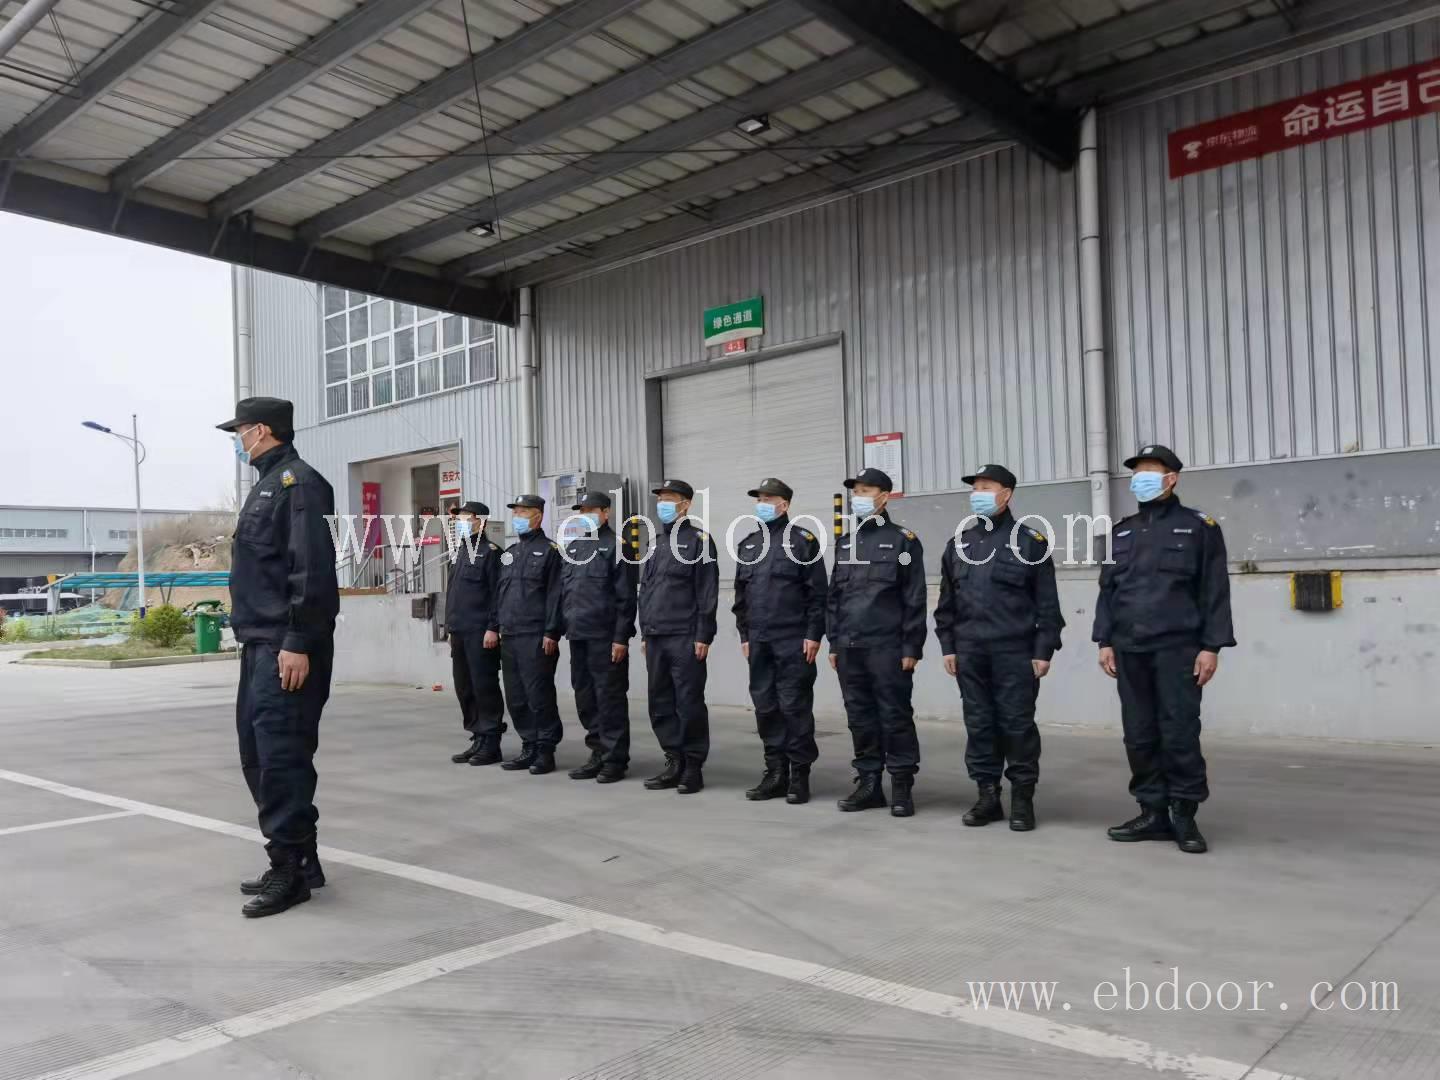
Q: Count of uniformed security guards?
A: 9